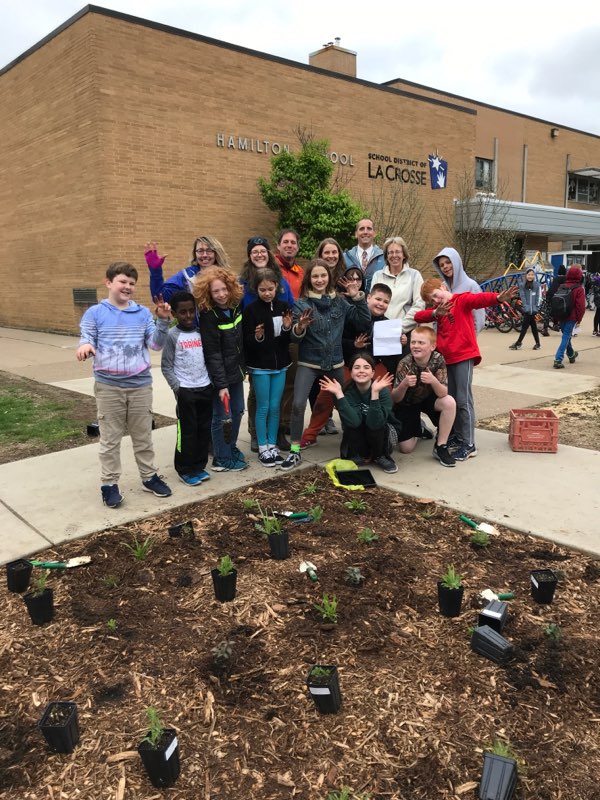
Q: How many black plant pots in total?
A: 13